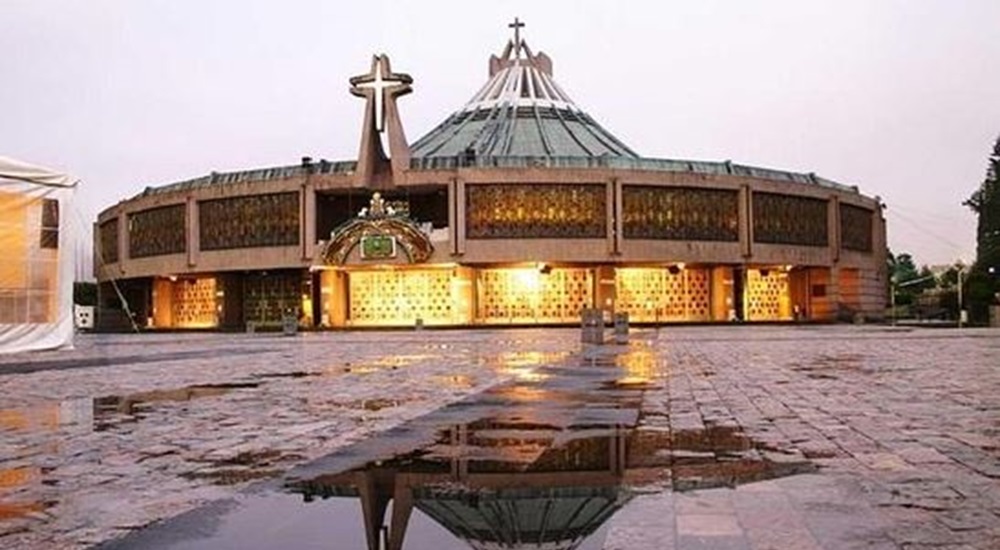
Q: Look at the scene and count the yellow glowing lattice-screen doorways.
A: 5